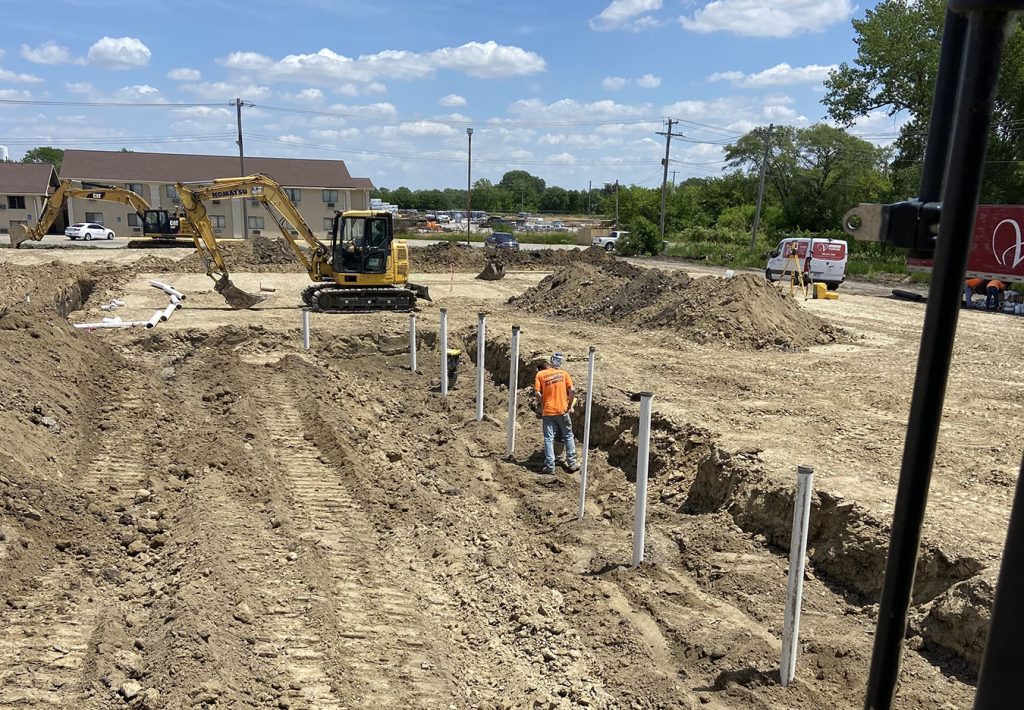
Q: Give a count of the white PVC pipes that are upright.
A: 8